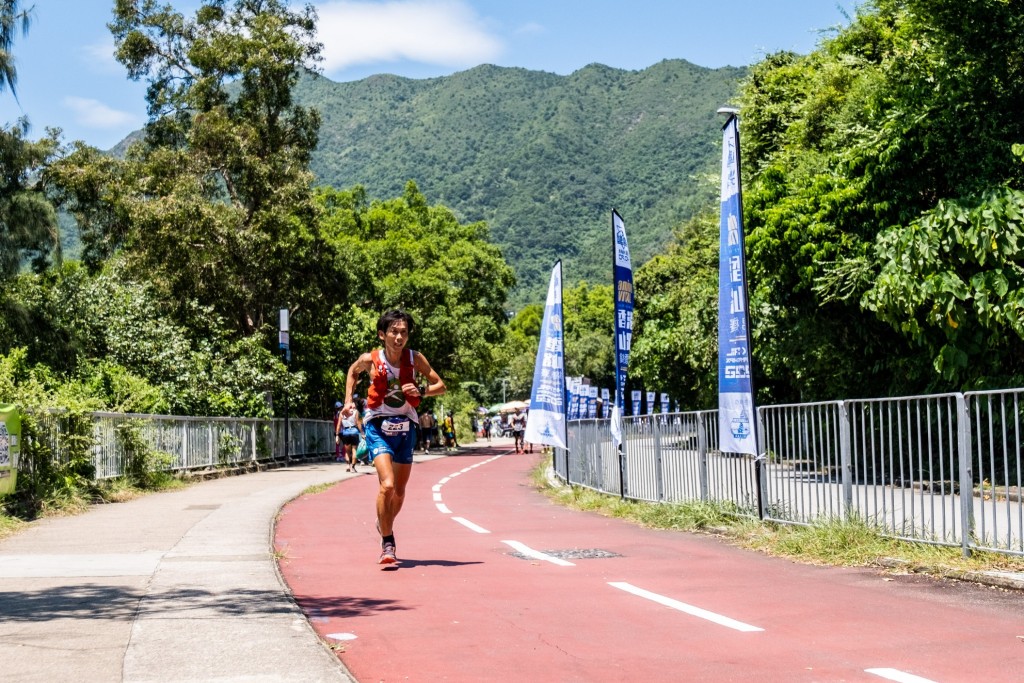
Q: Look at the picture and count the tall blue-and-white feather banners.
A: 3